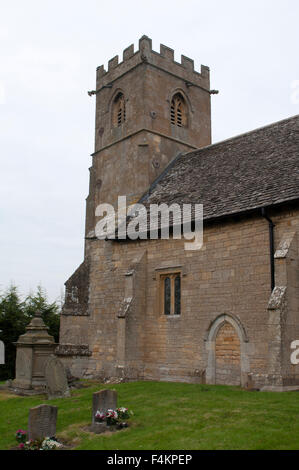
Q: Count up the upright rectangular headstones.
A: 2